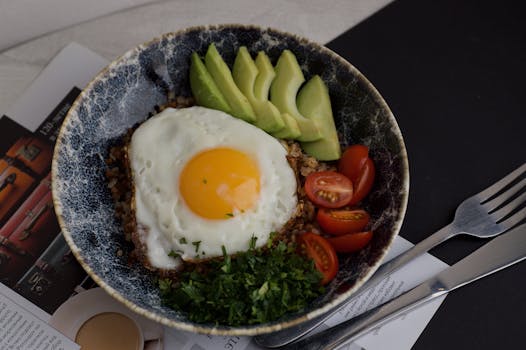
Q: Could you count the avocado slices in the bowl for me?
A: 6